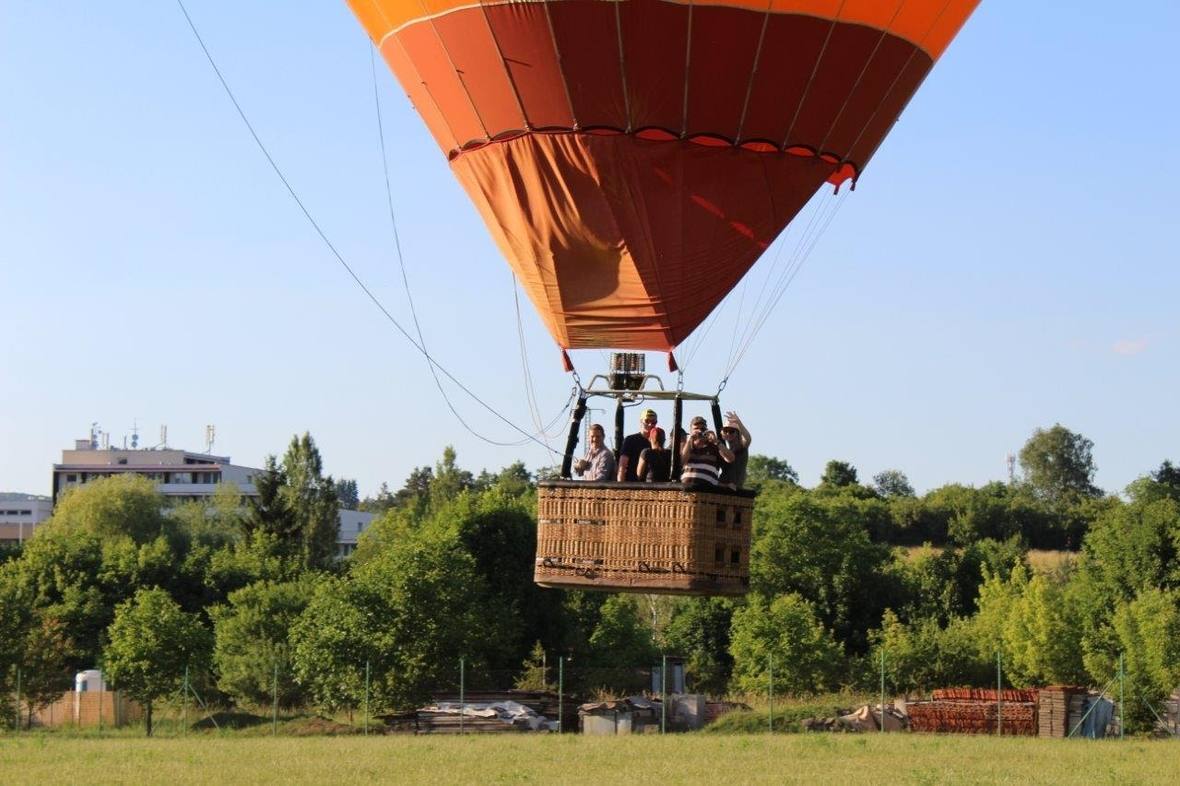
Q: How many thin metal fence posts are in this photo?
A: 12